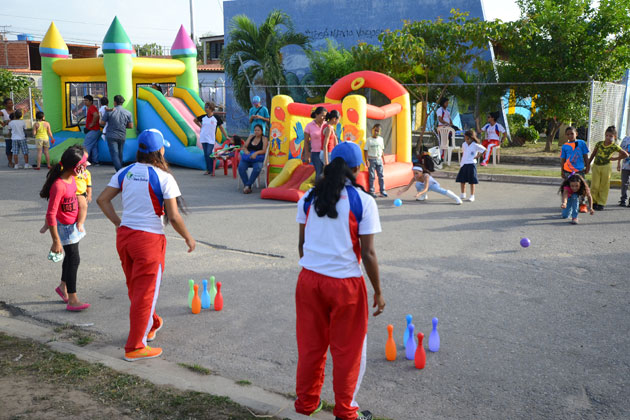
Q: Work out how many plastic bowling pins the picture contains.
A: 10